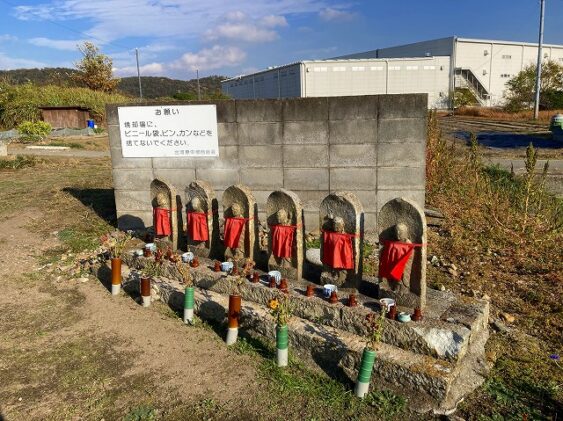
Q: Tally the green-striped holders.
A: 3